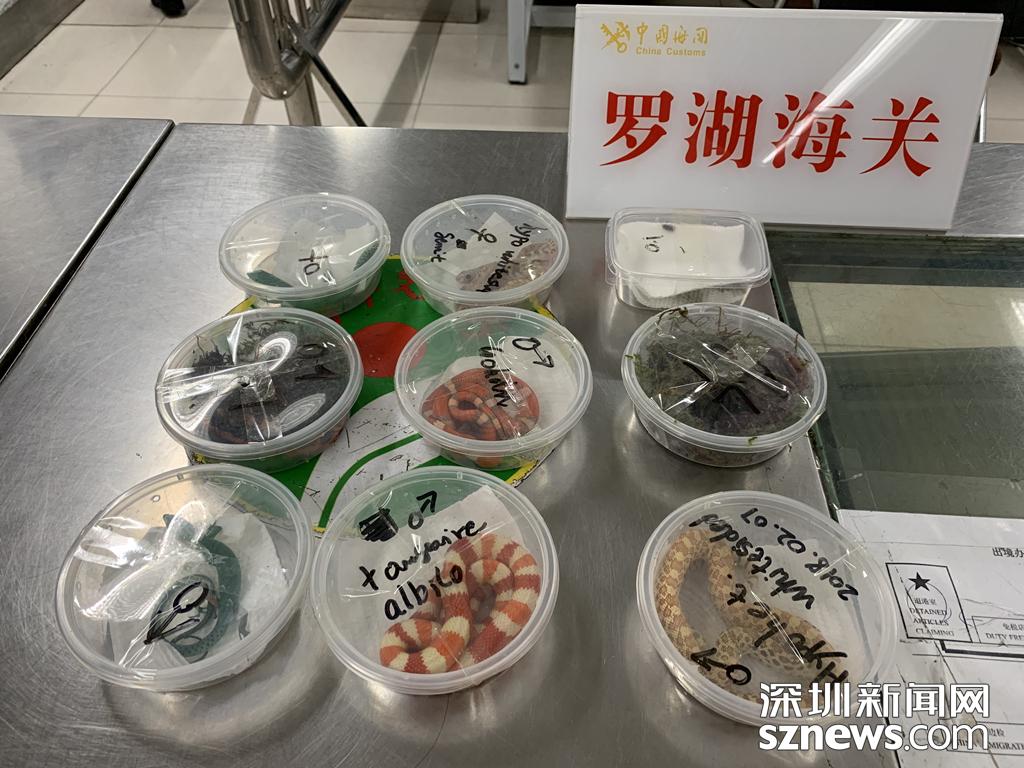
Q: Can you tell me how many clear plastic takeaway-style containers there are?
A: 9